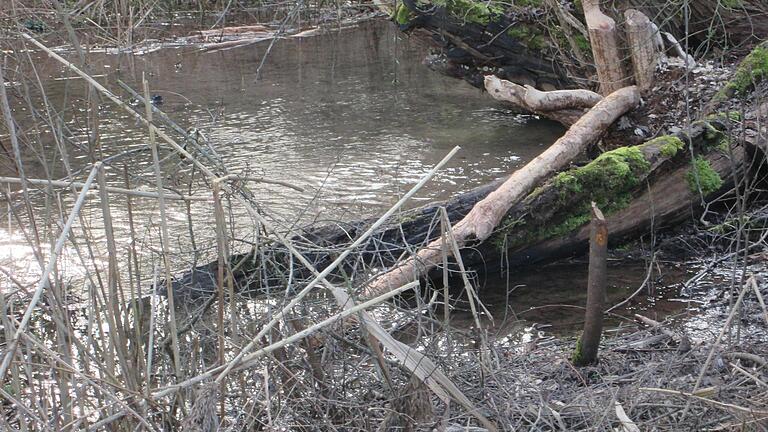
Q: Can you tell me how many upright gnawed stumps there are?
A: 3